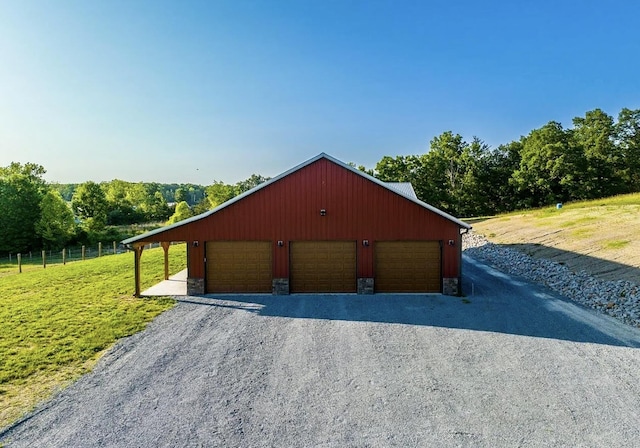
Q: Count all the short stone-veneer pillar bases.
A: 4